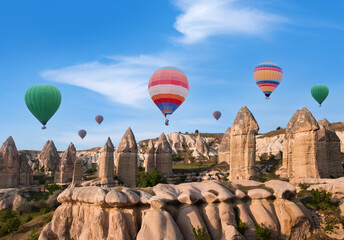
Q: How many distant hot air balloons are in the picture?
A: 3